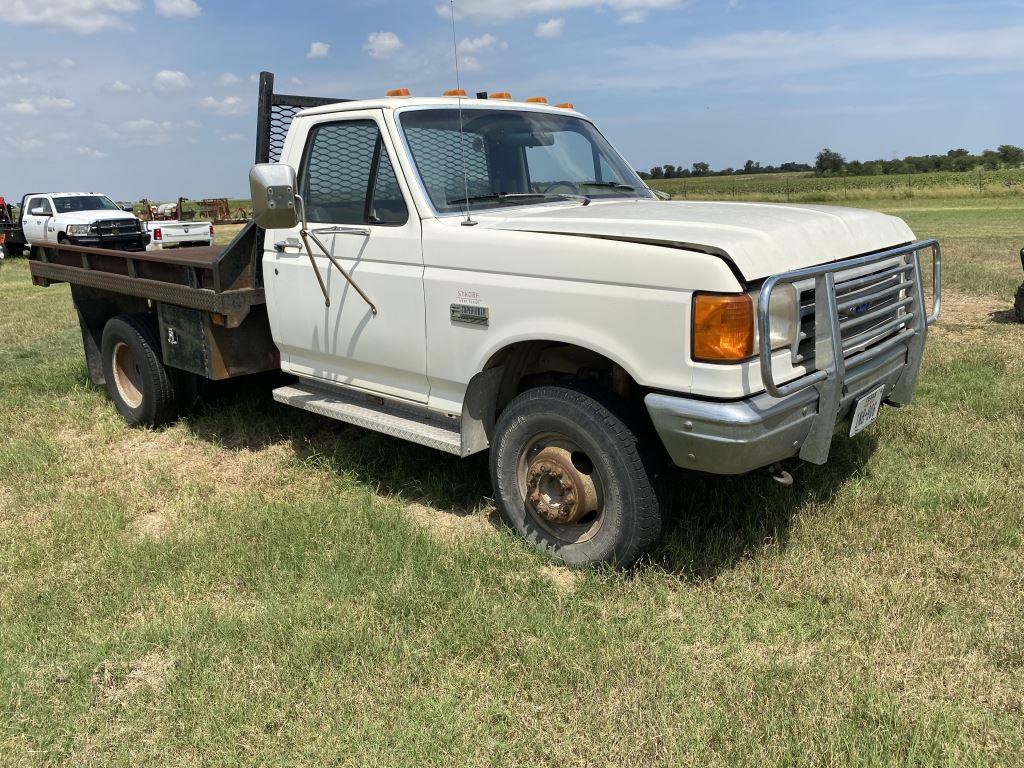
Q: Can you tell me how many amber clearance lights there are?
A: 5